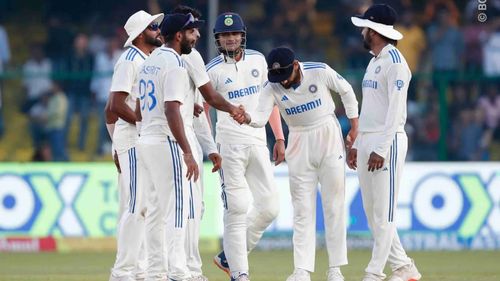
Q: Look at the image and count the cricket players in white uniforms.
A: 6